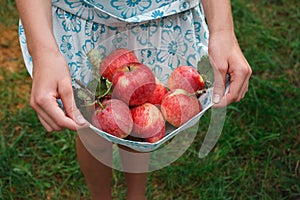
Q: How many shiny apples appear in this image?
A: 7